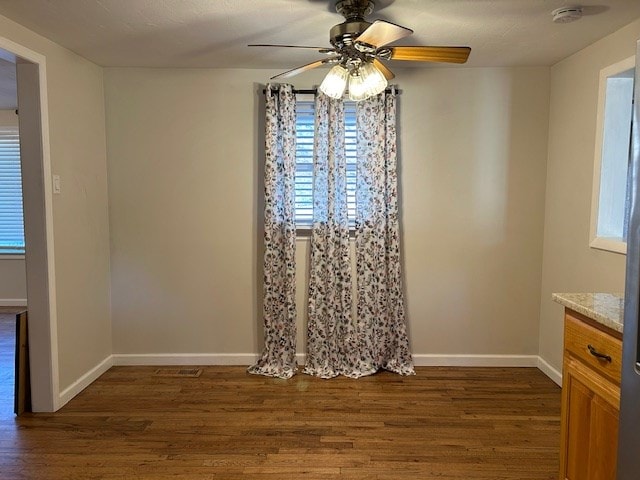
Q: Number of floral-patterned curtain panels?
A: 3